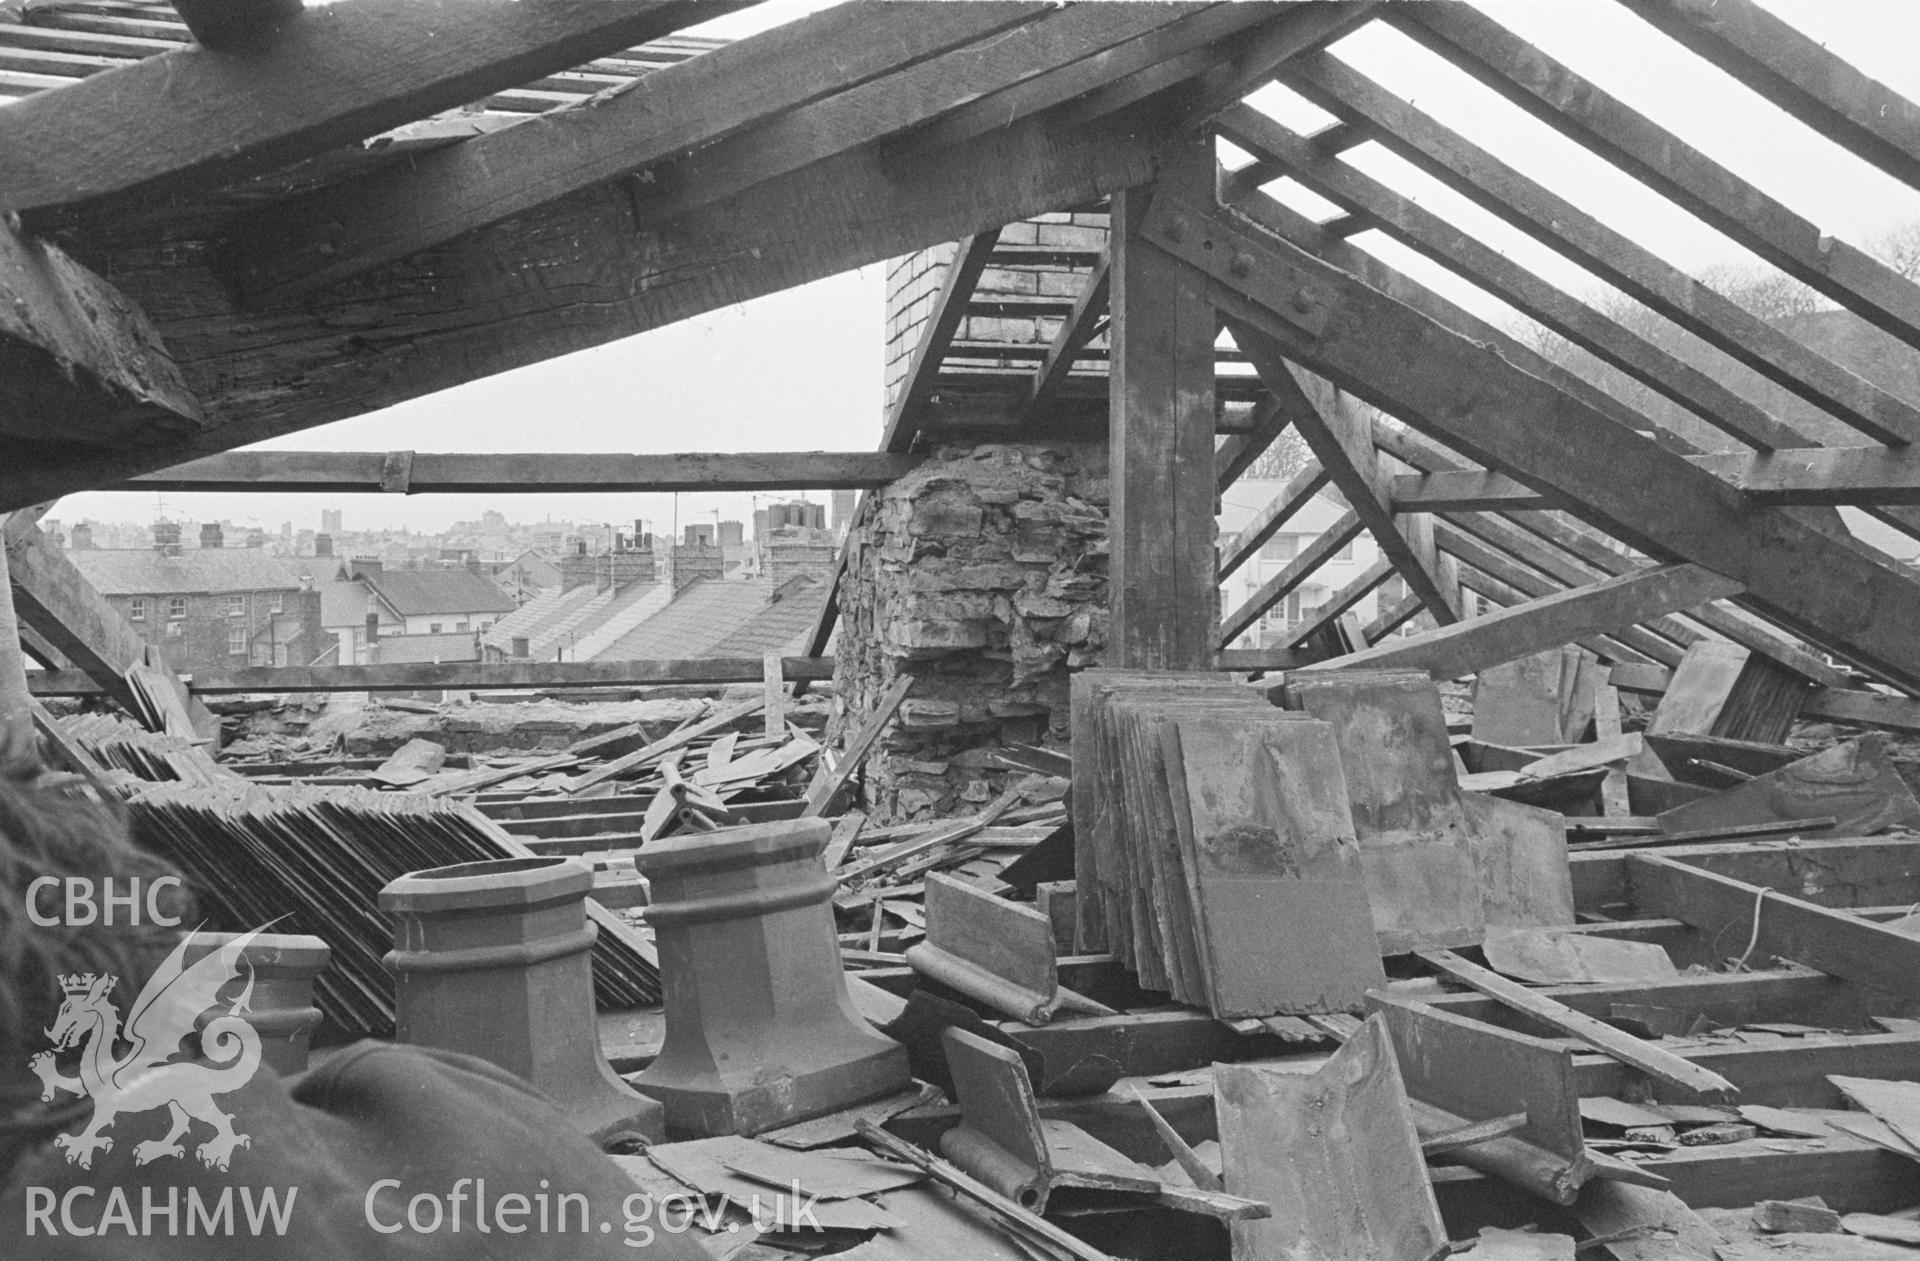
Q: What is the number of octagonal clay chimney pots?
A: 3